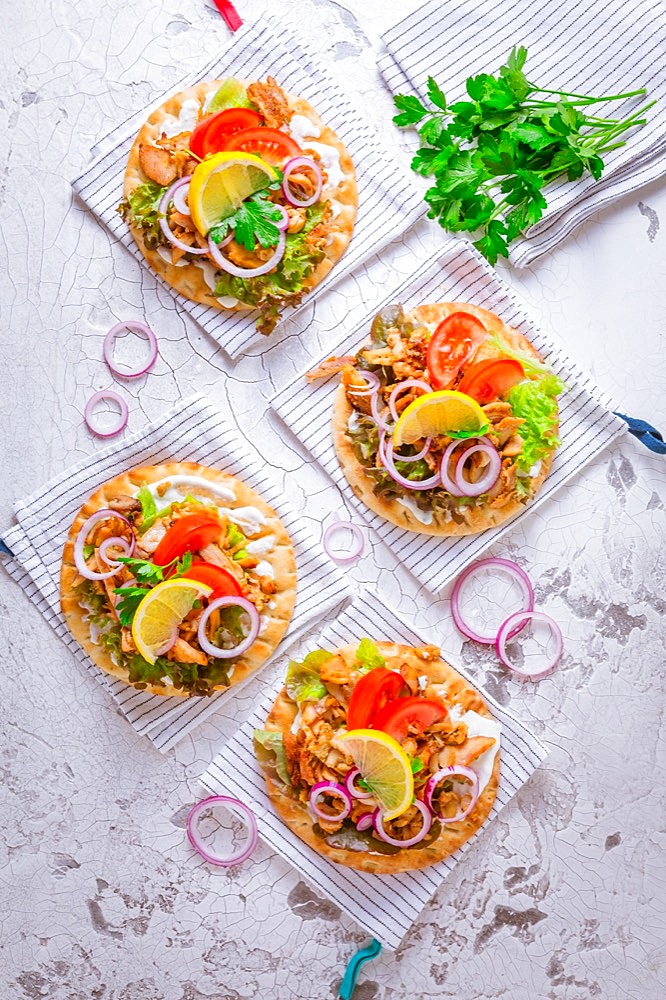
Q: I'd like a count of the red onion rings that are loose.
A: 6